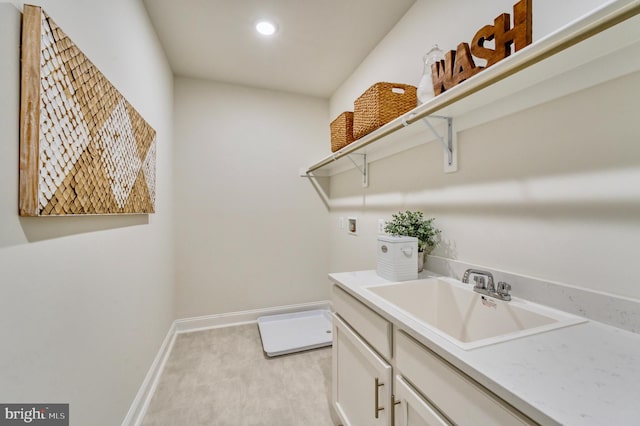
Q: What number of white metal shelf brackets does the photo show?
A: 2